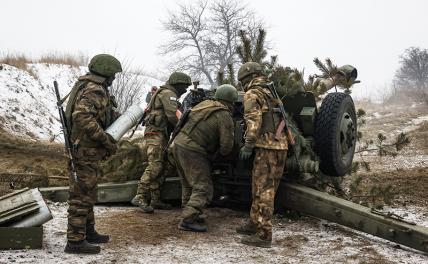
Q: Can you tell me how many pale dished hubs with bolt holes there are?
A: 1